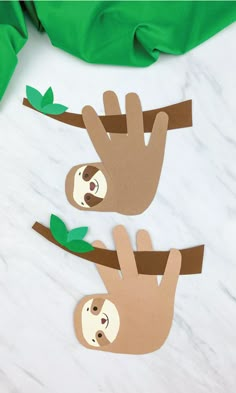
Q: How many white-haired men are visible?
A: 0